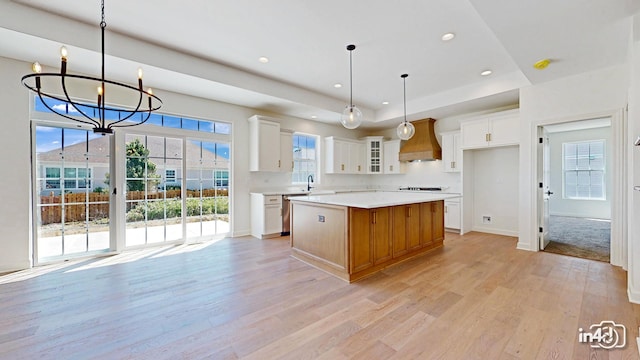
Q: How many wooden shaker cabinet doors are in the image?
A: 6